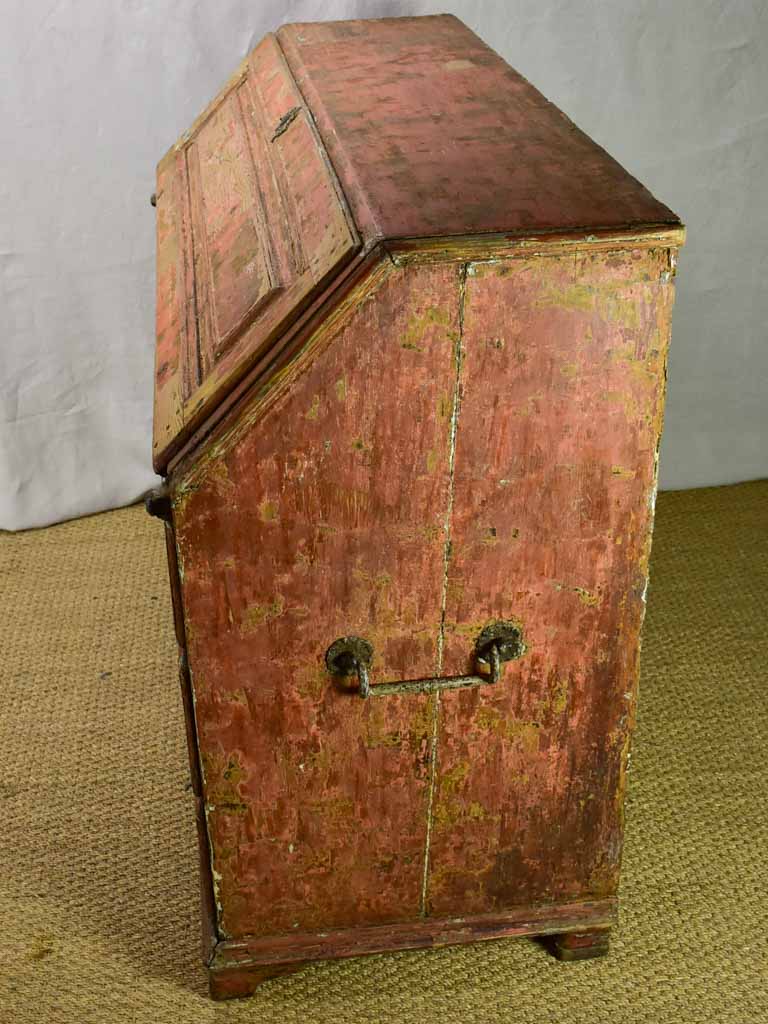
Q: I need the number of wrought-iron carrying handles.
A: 1